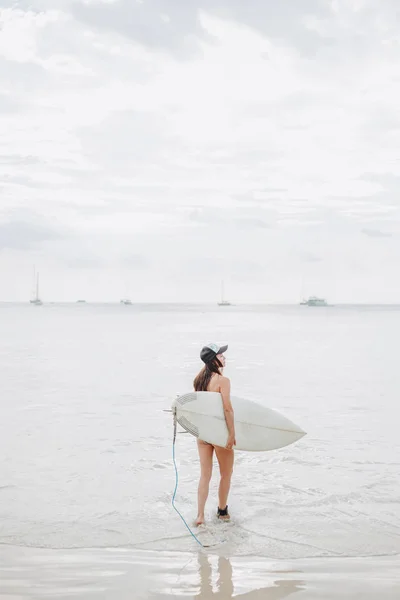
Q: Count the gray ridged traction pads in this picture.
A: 2